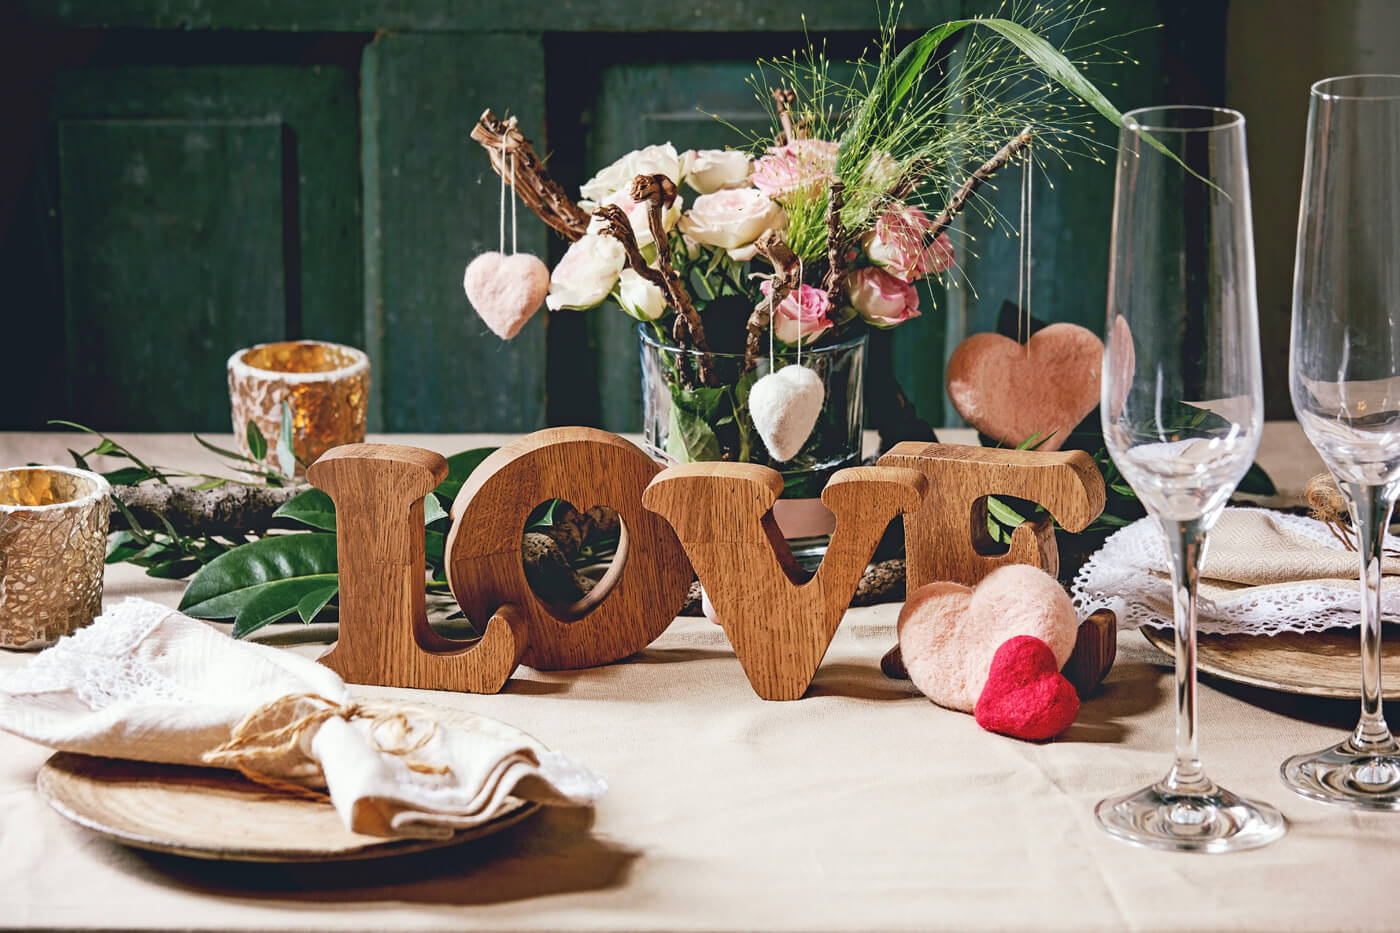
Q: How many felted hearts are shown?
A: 5